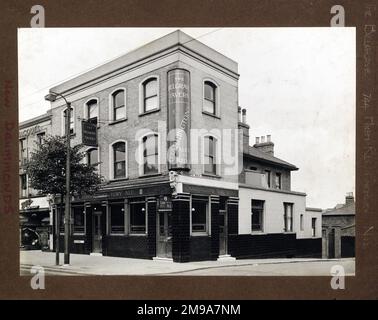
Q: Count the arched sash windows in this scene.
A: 9